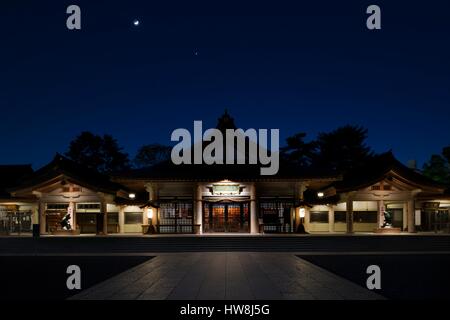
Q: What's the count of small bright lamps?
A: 4